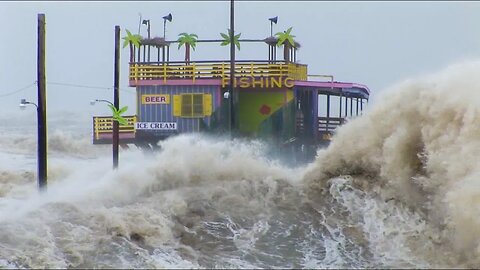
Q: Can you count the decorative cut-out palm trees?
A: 5